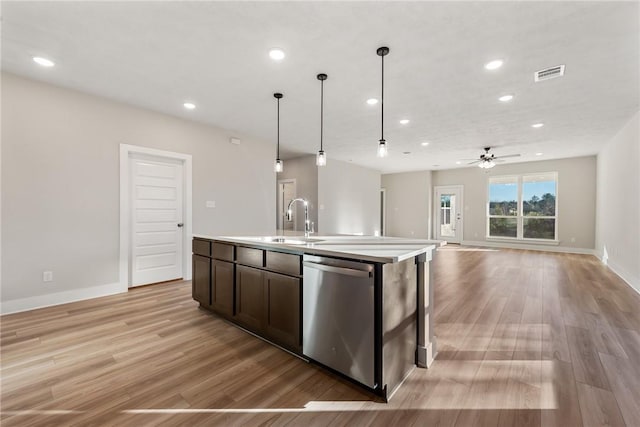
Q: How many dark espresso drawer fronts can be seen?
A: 4